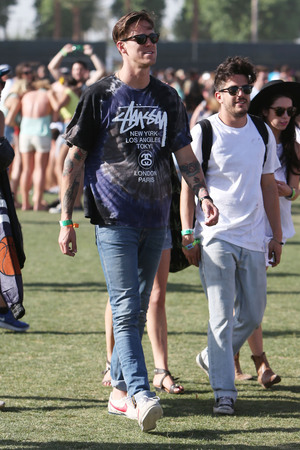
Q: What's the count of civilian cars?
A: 0